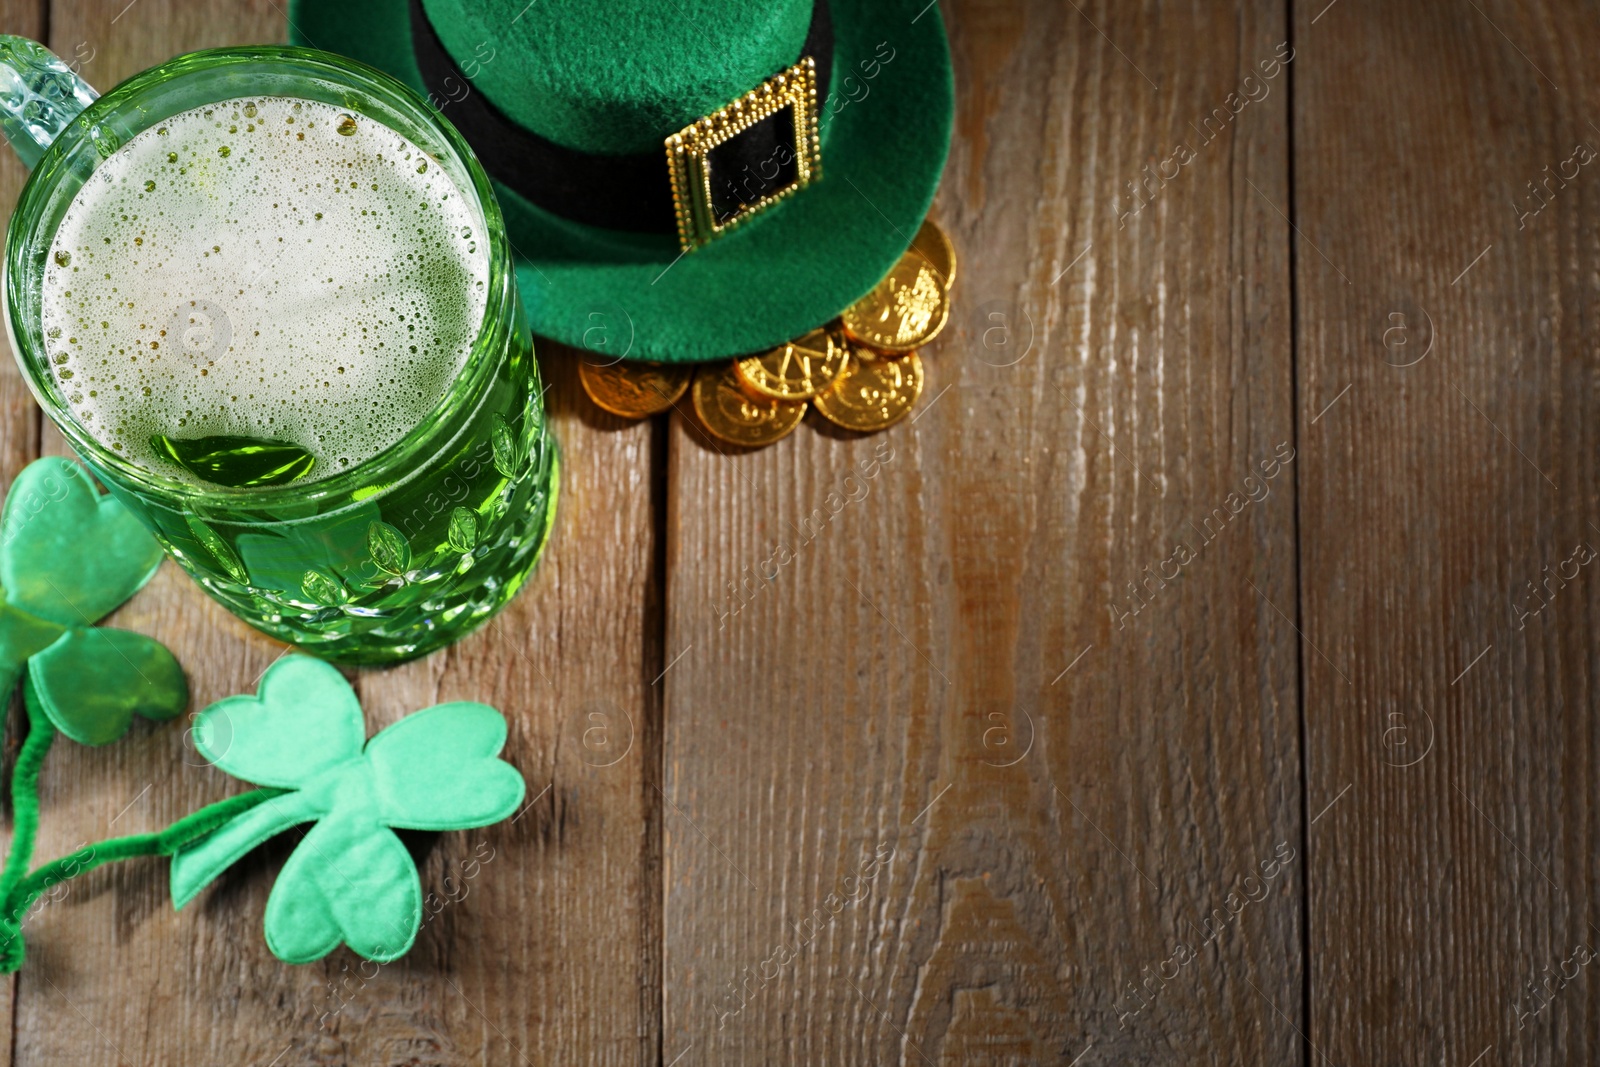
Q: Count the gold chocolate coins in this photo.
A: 6